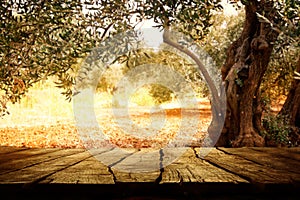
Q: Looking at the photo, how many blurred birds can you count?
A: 0